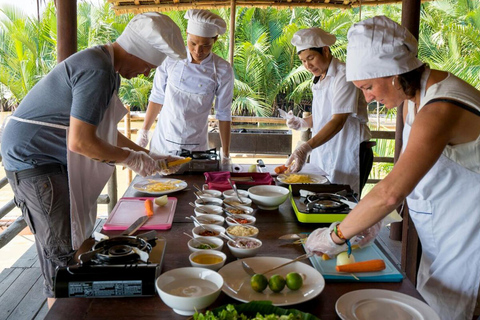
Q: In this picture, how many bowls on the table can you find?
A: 15